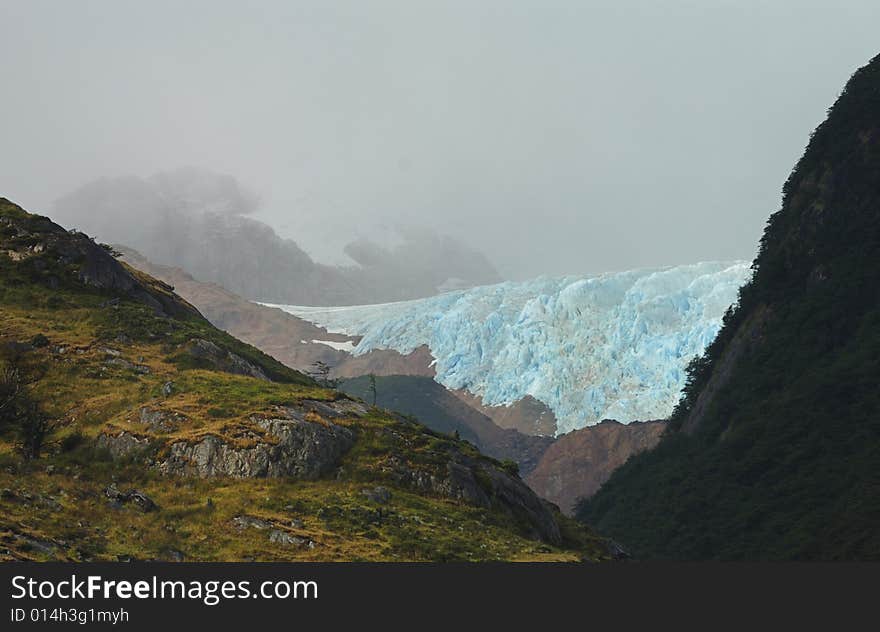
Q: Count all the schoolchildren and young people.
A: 0